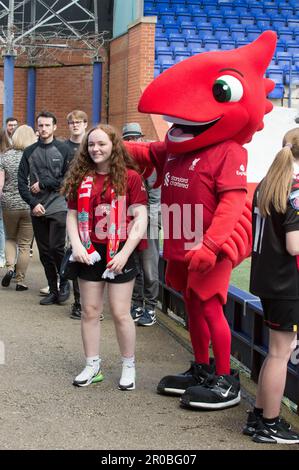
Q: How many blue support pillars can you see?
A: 3